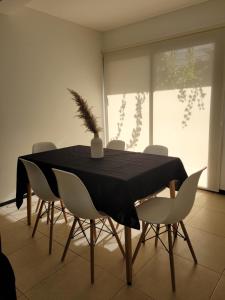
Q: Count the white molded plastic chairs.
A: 6